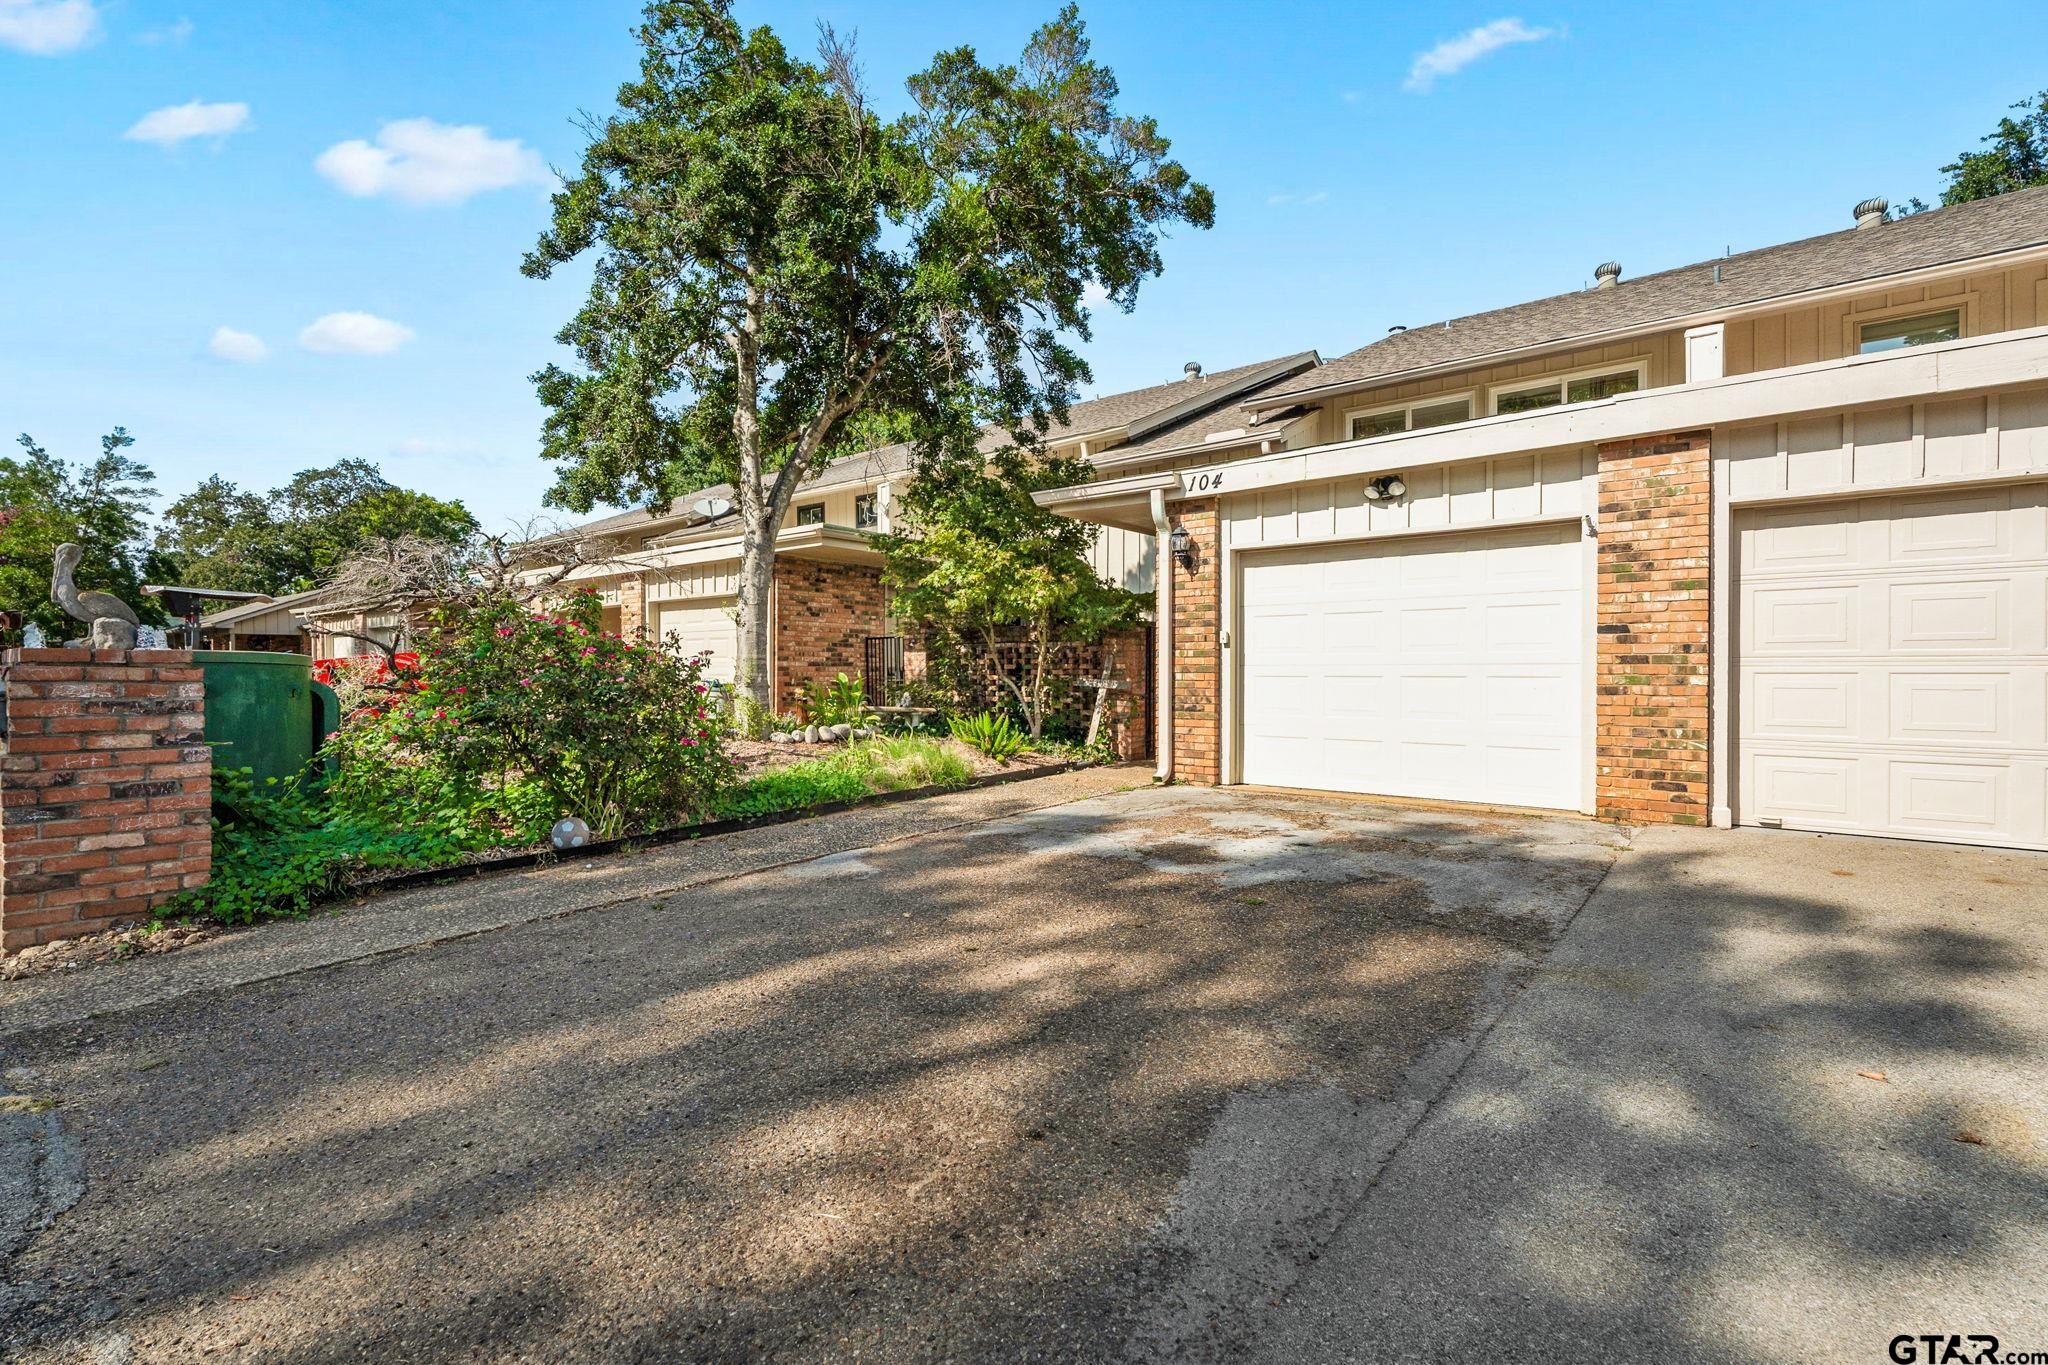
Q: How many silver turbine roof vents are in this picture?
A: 3